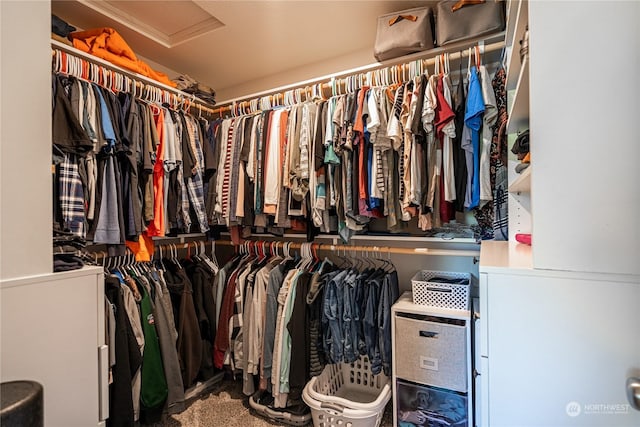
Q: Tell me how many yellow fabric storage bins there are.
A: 0